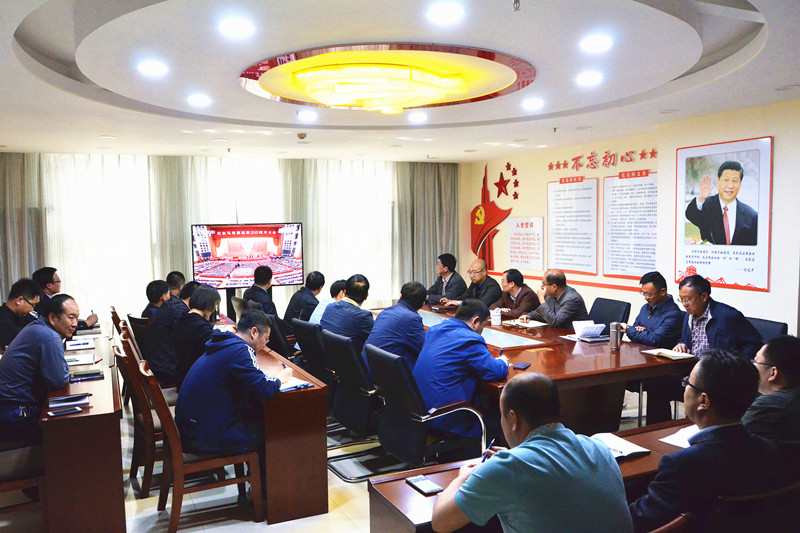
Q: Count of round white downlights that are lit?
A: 9